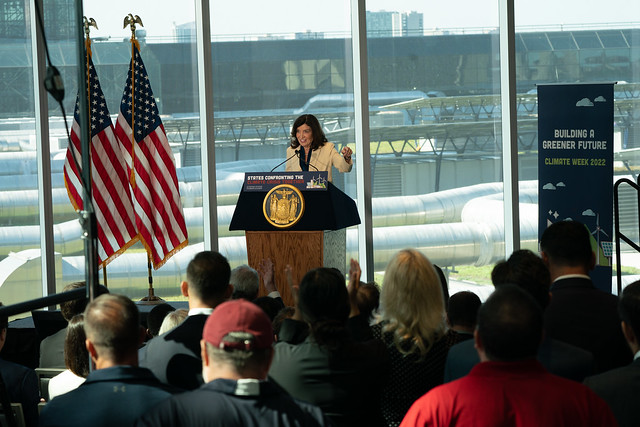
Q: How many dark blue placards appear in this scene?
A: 2